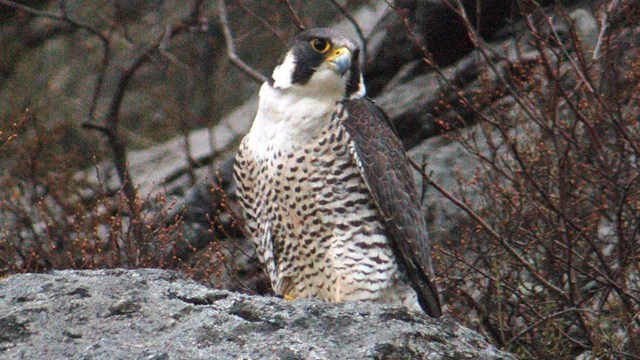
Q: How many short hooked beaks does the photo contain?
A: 1